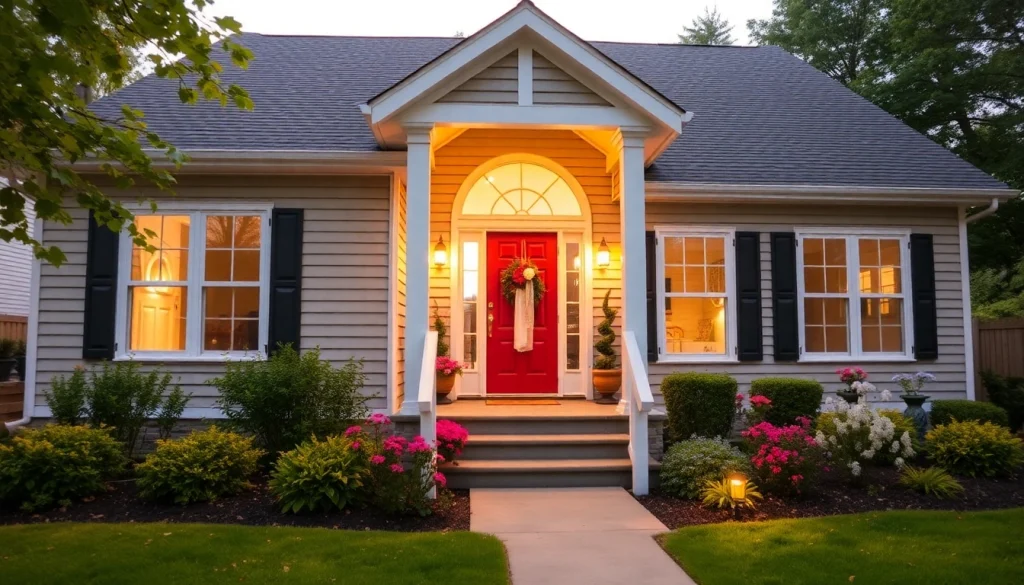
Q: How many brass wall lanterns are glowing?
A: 2